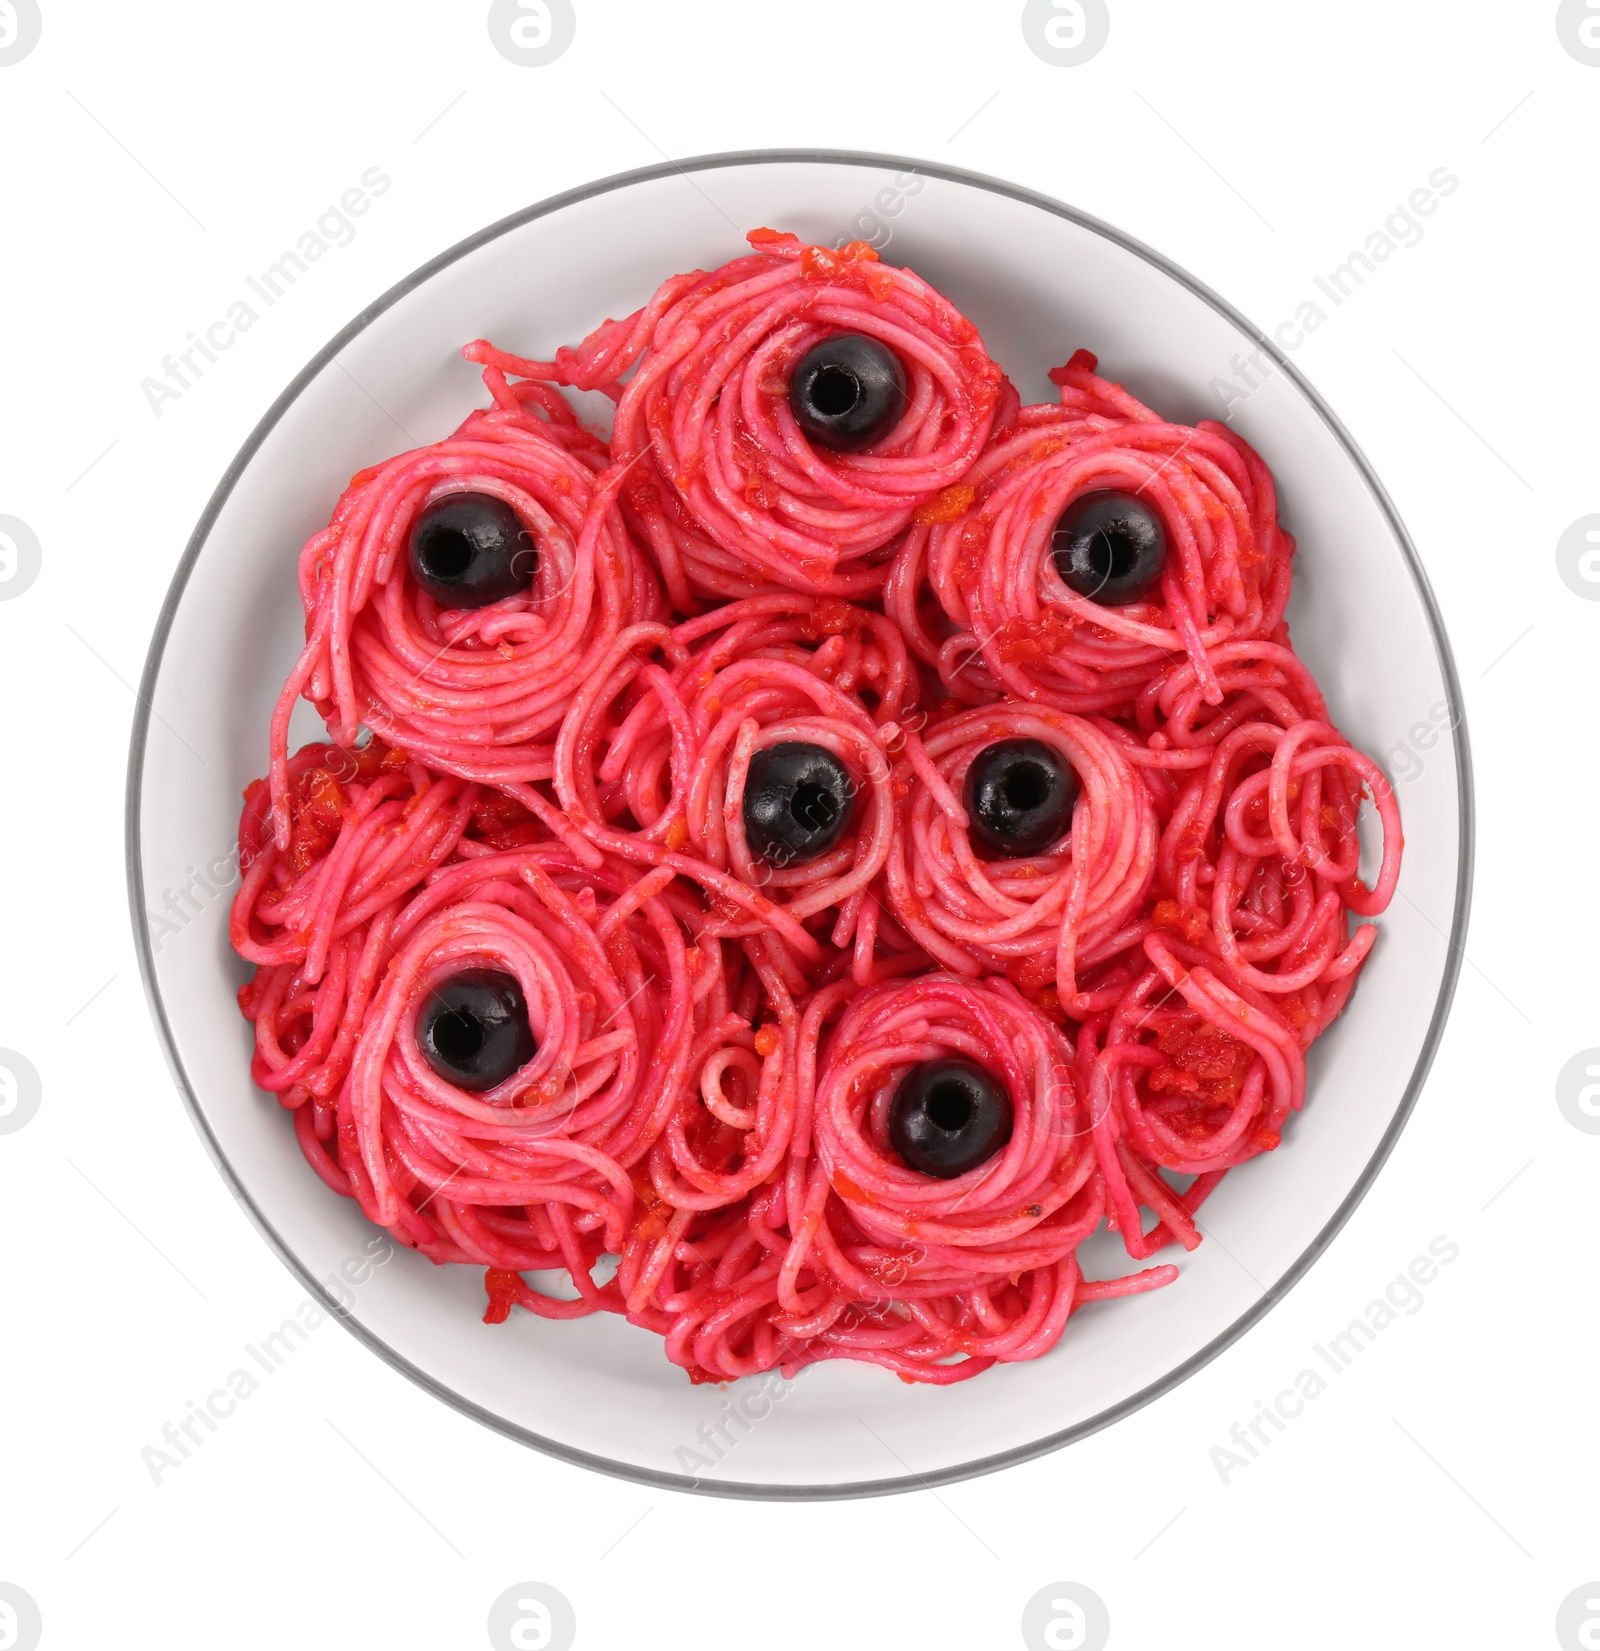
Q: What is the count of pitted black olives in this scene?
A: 7